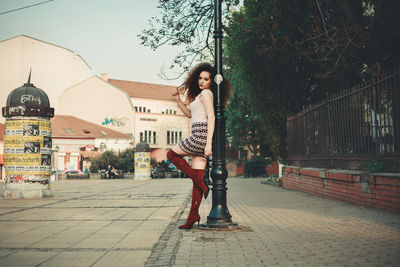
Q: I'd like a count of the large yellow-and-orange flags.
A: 0